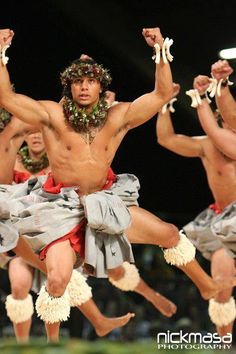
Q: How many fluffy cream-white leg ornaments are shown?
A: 6